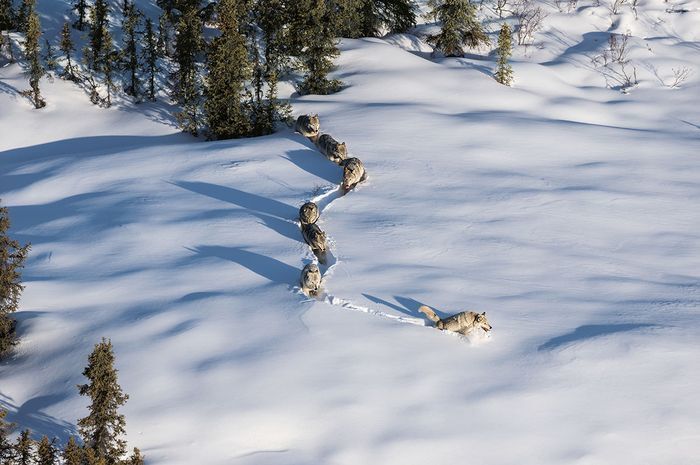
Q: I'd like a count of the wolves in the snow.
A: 7